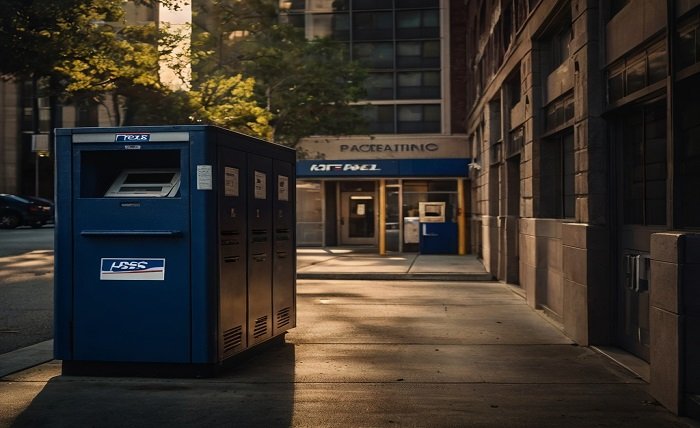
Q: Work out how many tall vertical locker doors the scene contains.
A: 3